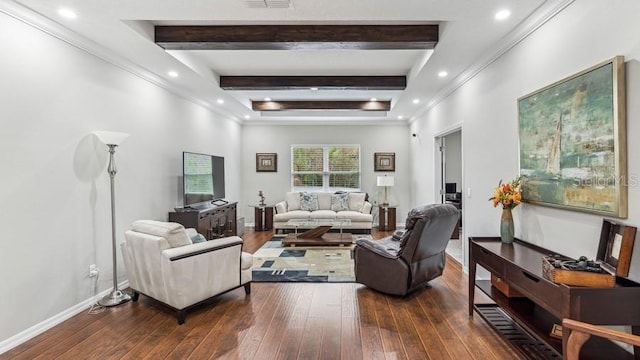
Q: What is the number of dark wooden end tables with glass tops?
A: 2